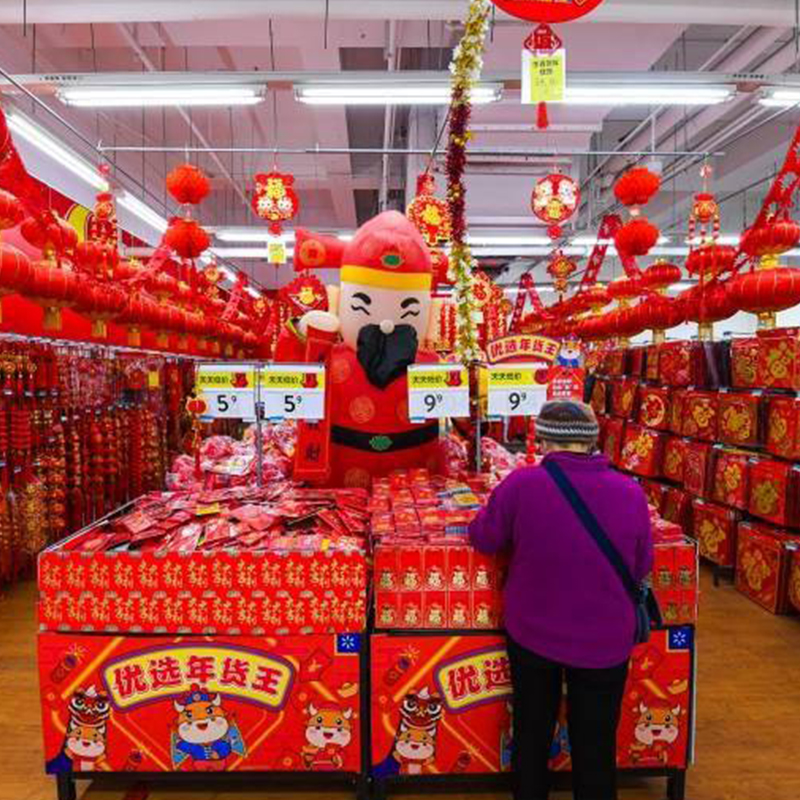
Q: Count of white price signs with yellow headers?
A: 4